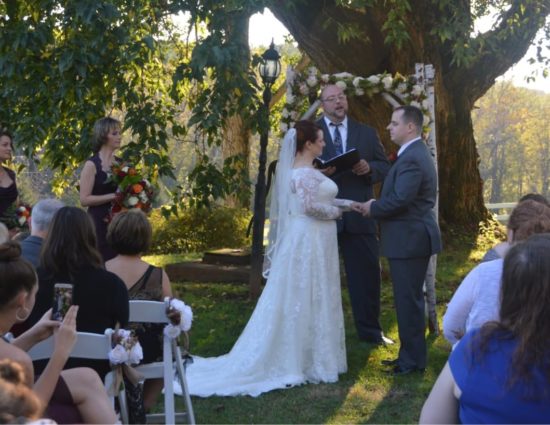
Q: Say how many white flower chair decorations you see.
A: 2